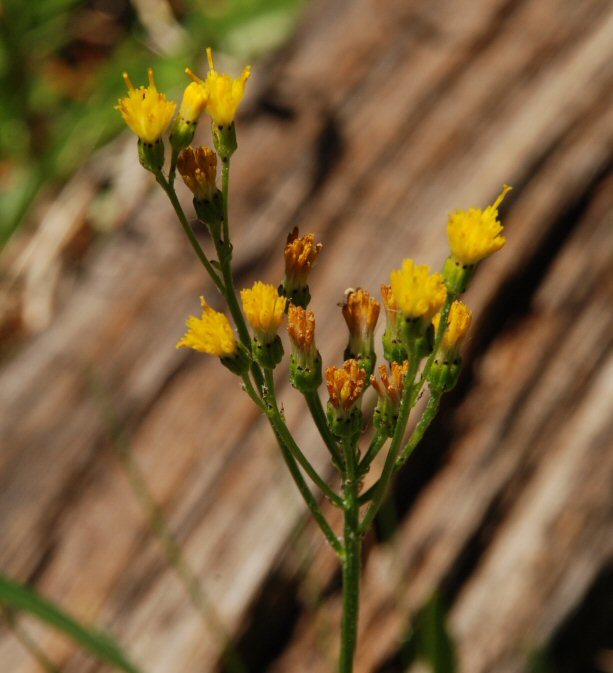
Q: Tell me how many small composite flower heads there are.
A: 15